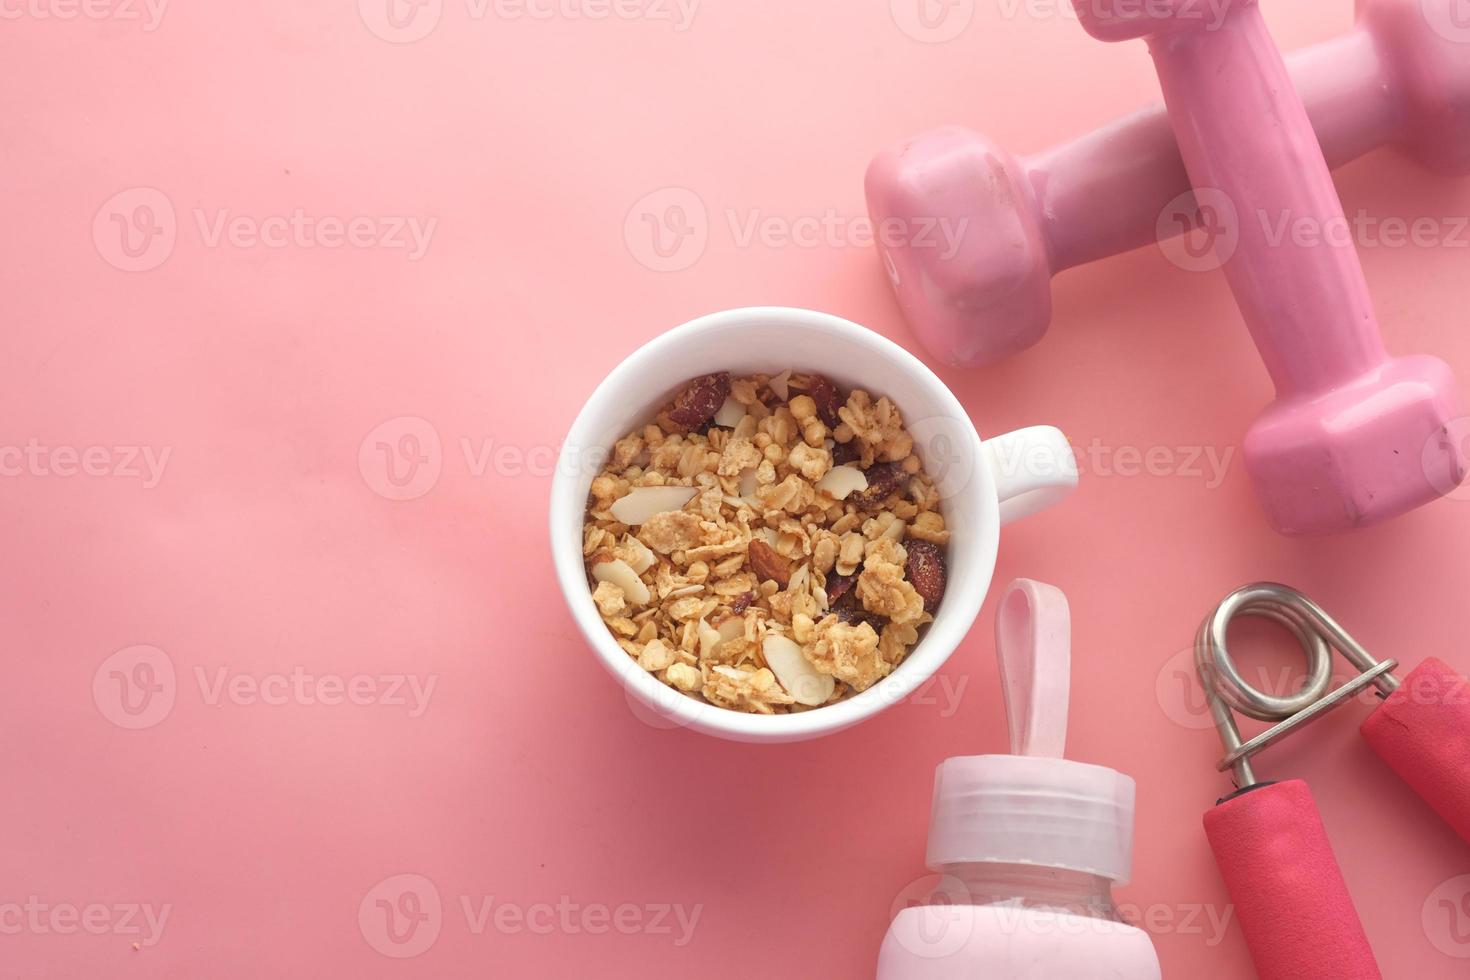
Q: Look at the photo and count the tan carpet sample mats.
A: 0